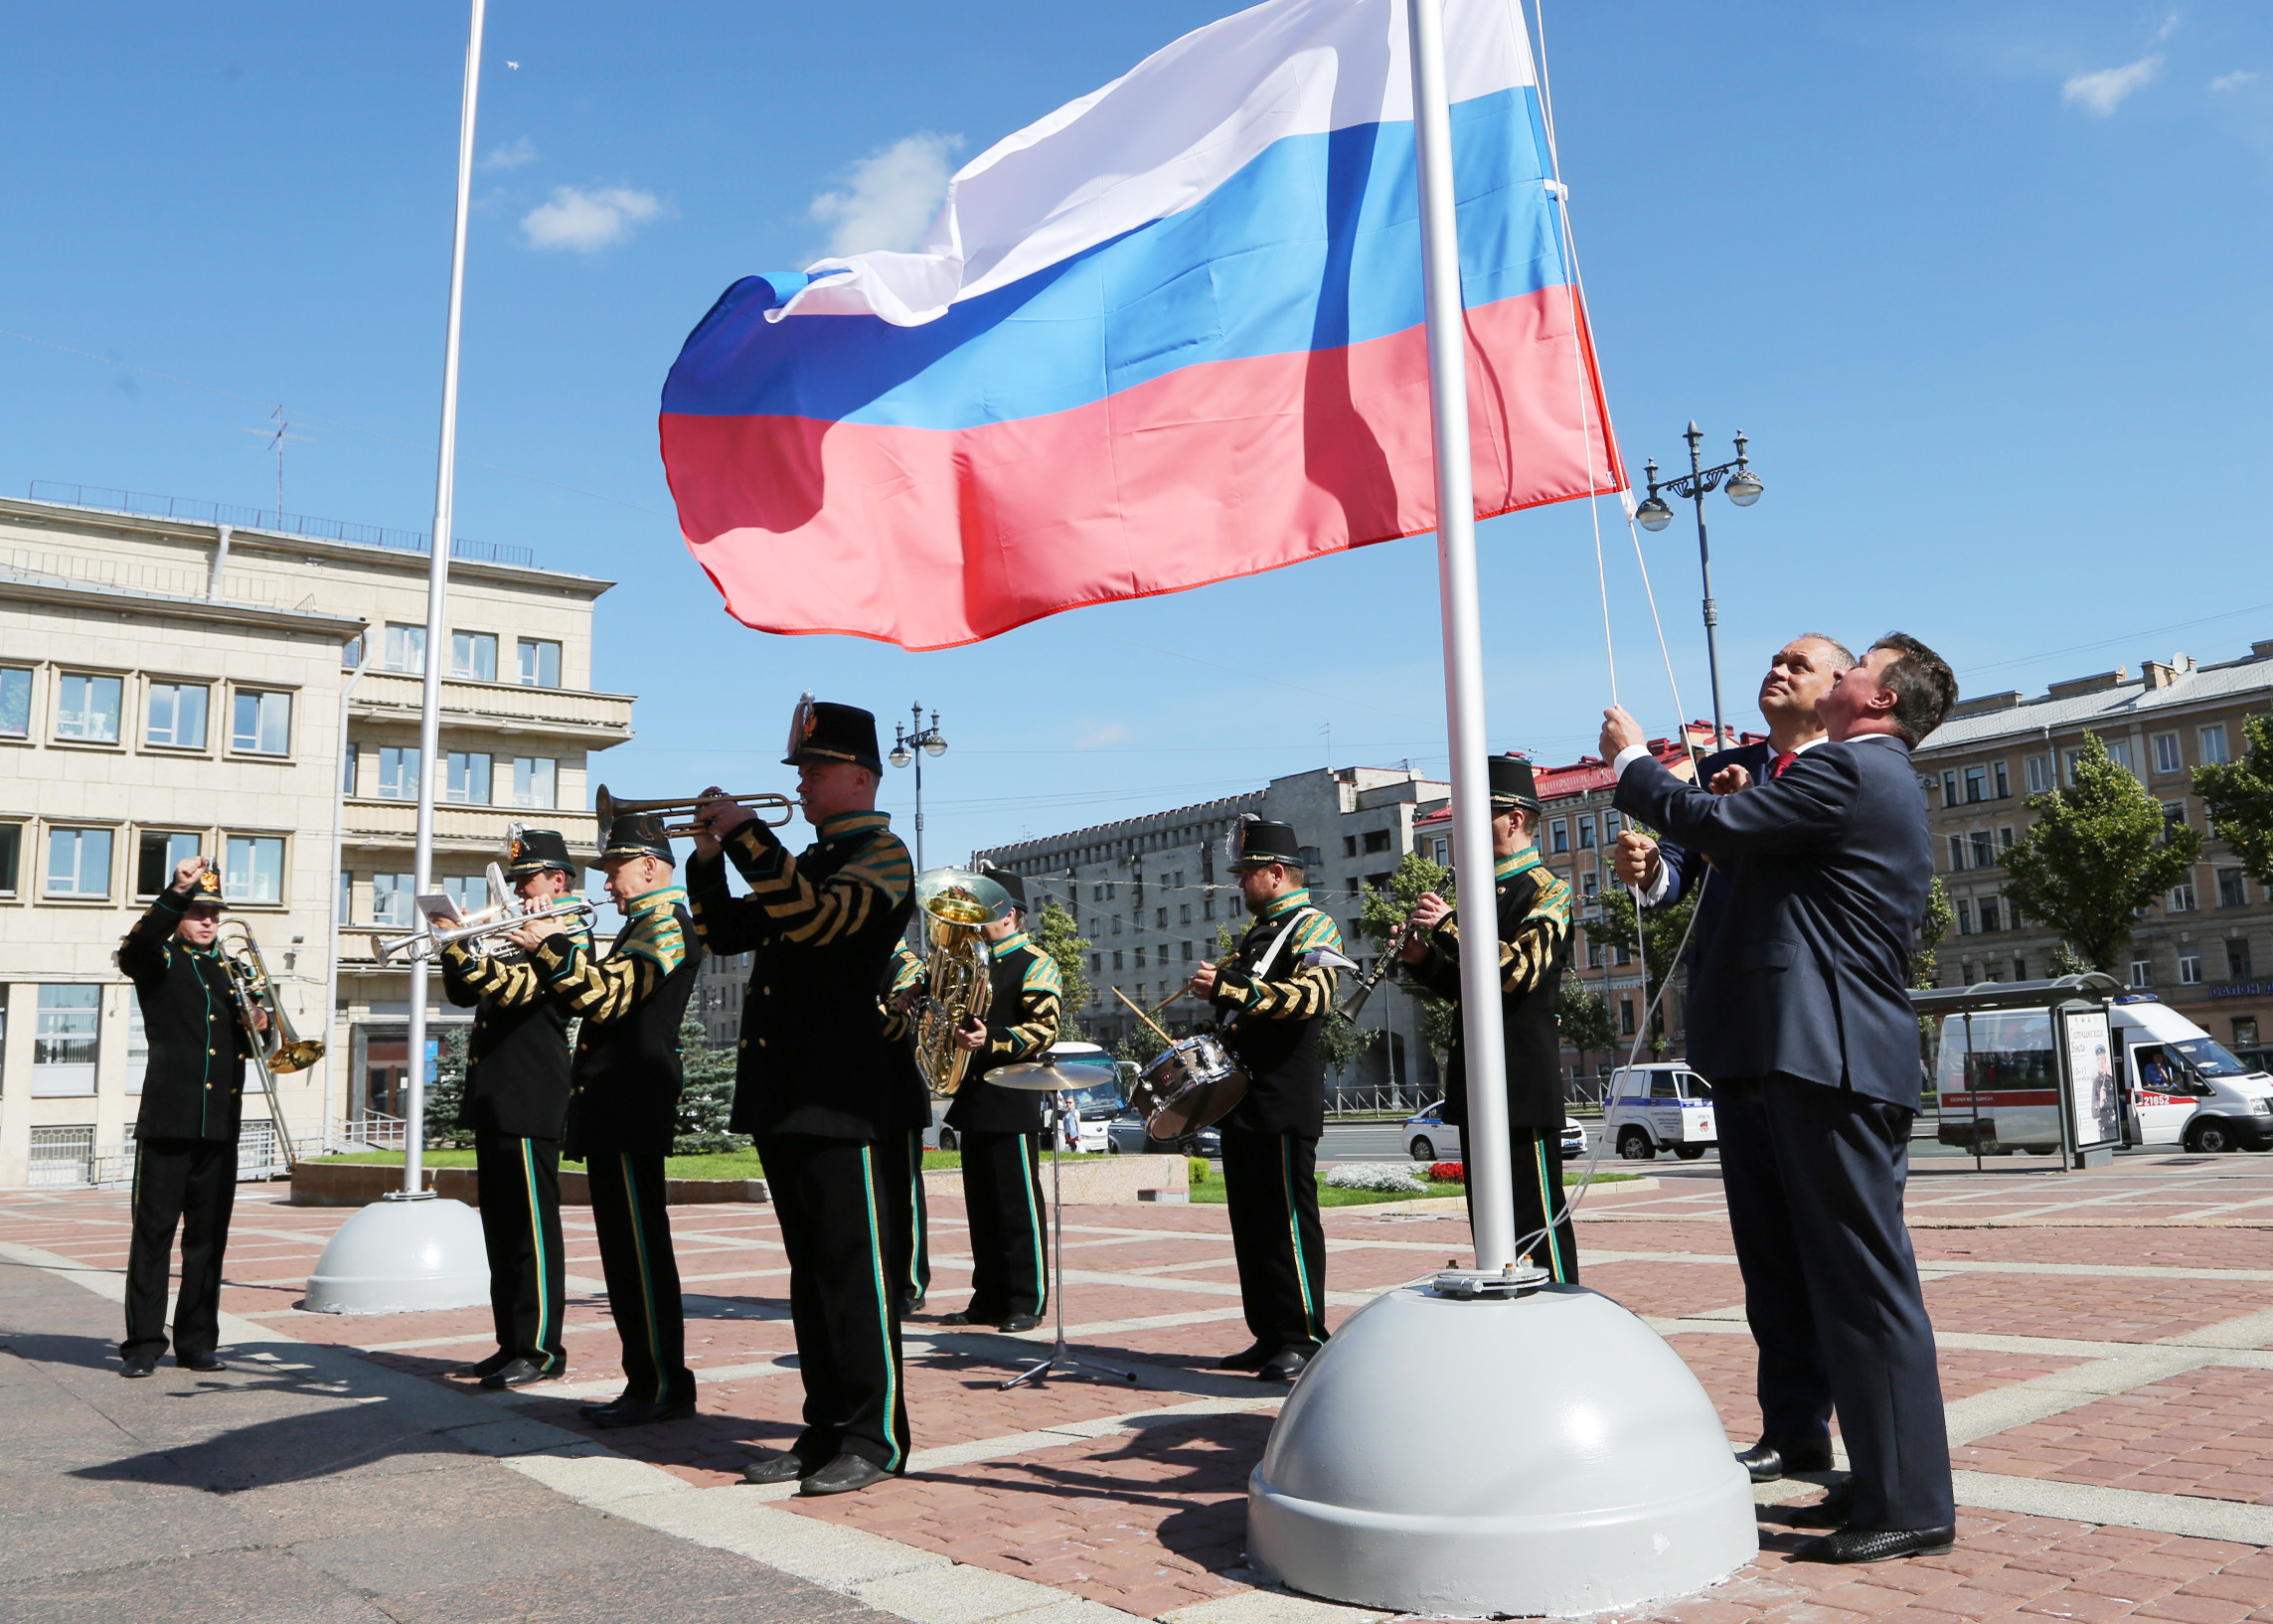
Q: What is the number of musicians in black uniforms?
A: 8